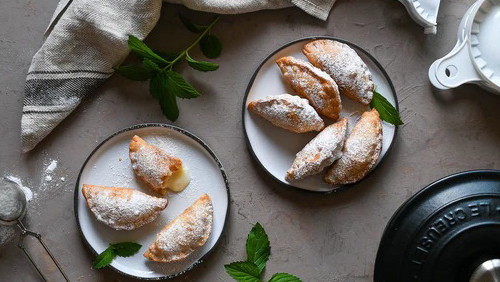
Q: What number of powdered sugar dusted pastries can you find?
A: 8